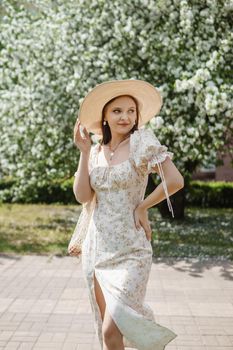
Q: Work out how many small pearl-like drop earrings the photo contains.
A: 2